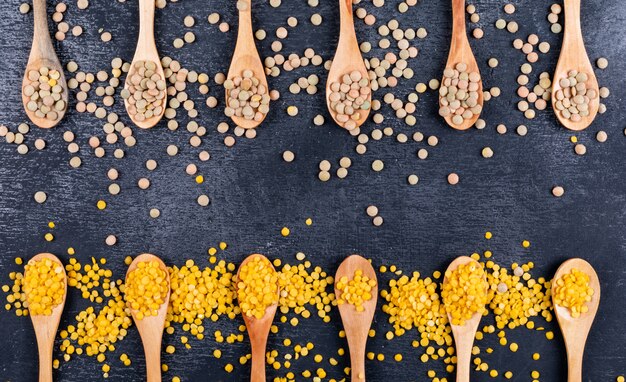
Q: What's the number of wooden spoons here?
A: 12